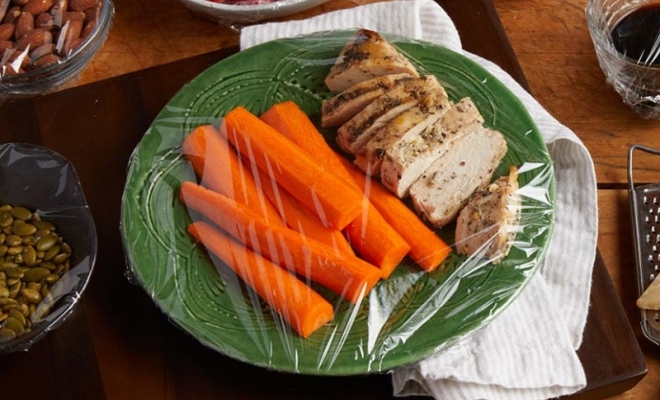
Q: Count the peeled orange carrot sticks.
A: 7